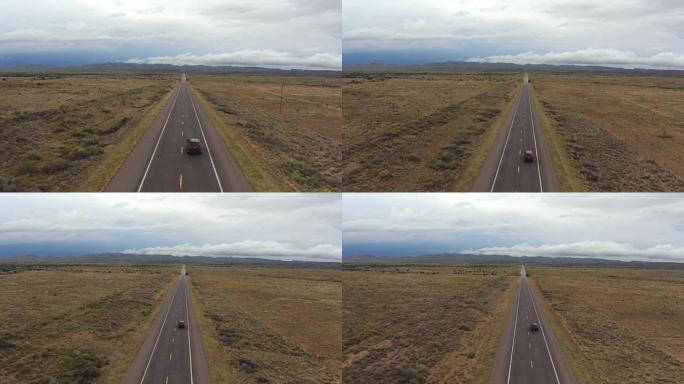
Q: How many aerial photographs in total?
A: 4